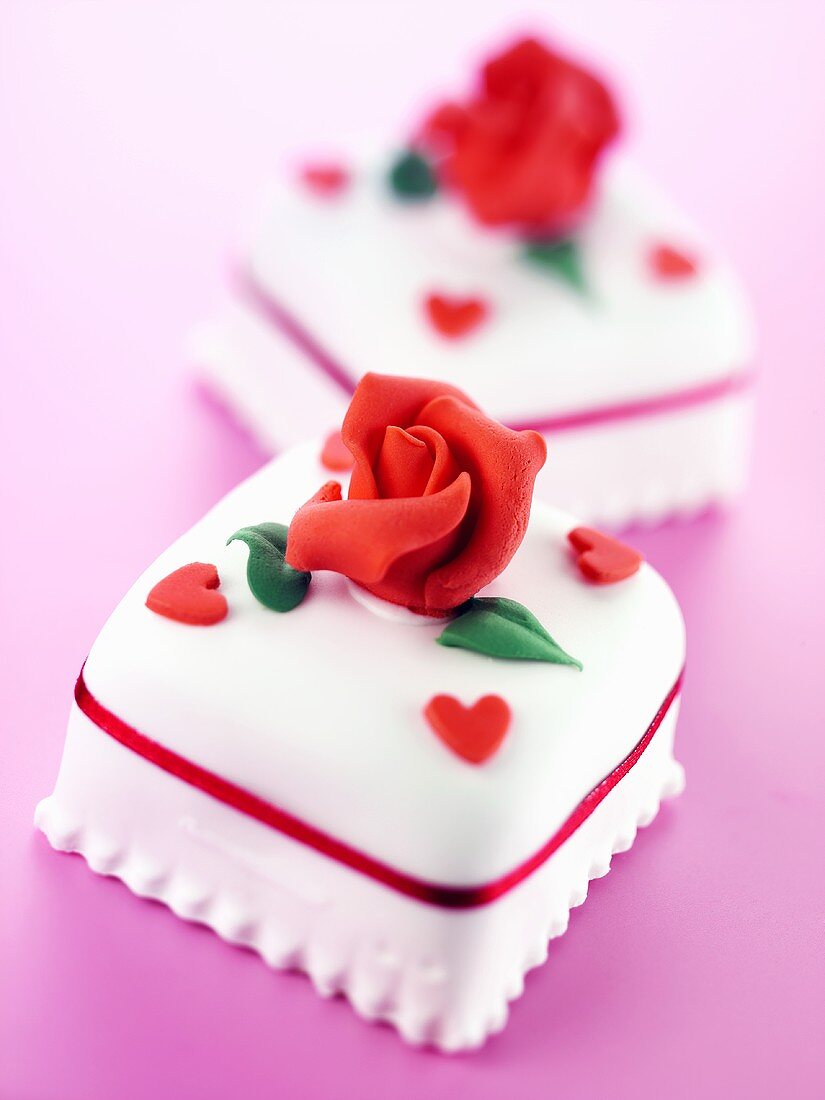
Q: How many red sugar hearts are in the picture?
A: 7